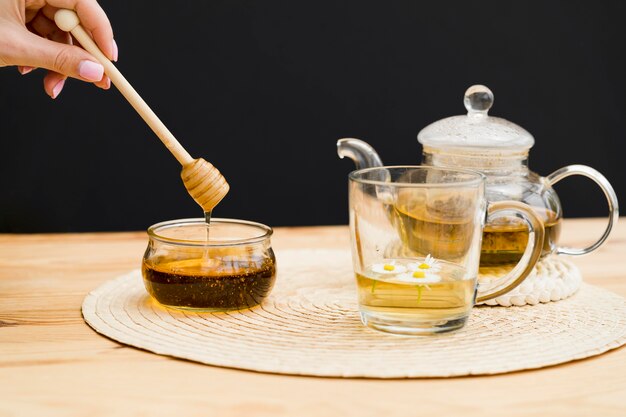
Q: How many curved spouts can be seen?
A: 1